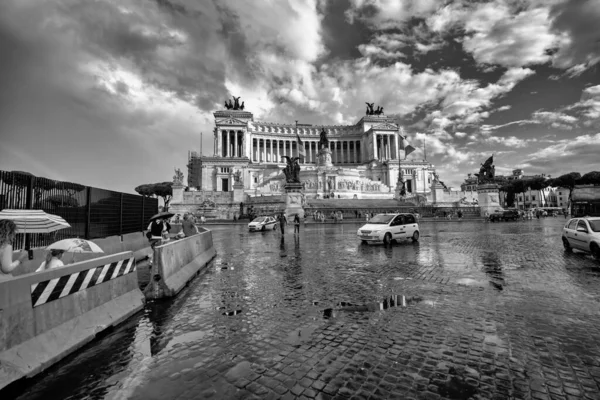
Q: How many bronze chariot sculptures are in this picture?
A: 2